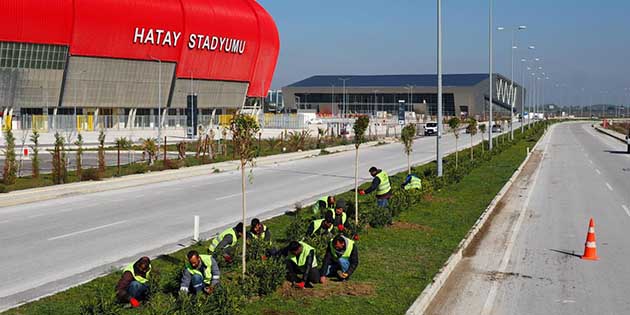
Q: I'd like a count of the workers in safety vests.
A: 11